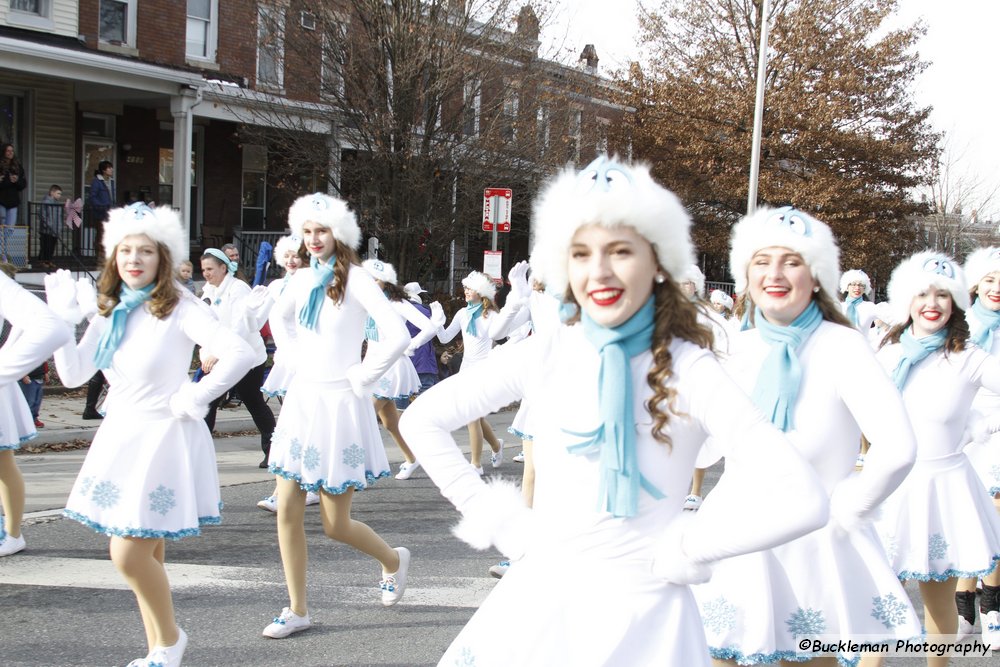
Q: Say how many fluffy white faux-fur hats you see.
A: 12